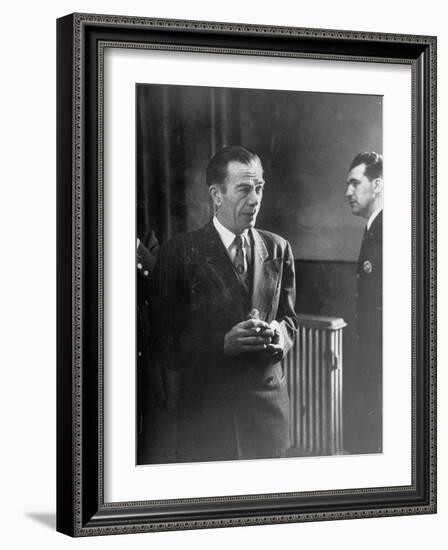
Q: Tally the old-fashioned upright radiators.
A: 1